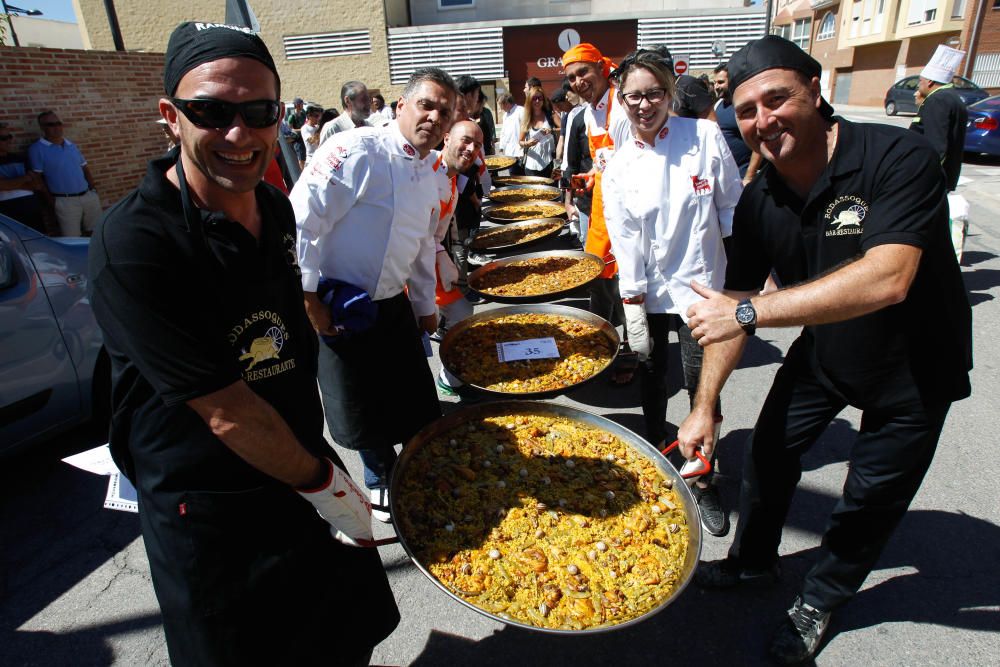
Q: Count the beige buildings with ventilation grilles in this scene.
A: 1